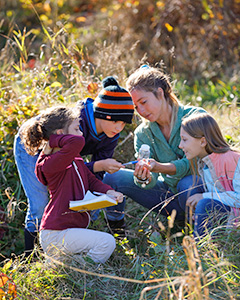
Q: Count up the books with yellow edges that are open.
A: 1